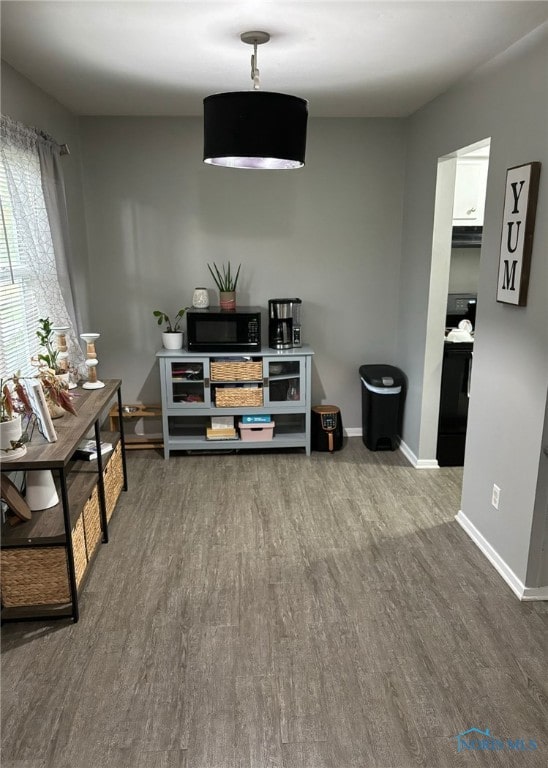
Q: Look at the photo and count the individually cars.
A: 0